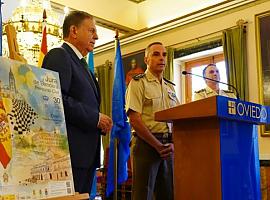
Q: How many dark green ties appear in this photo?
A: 1